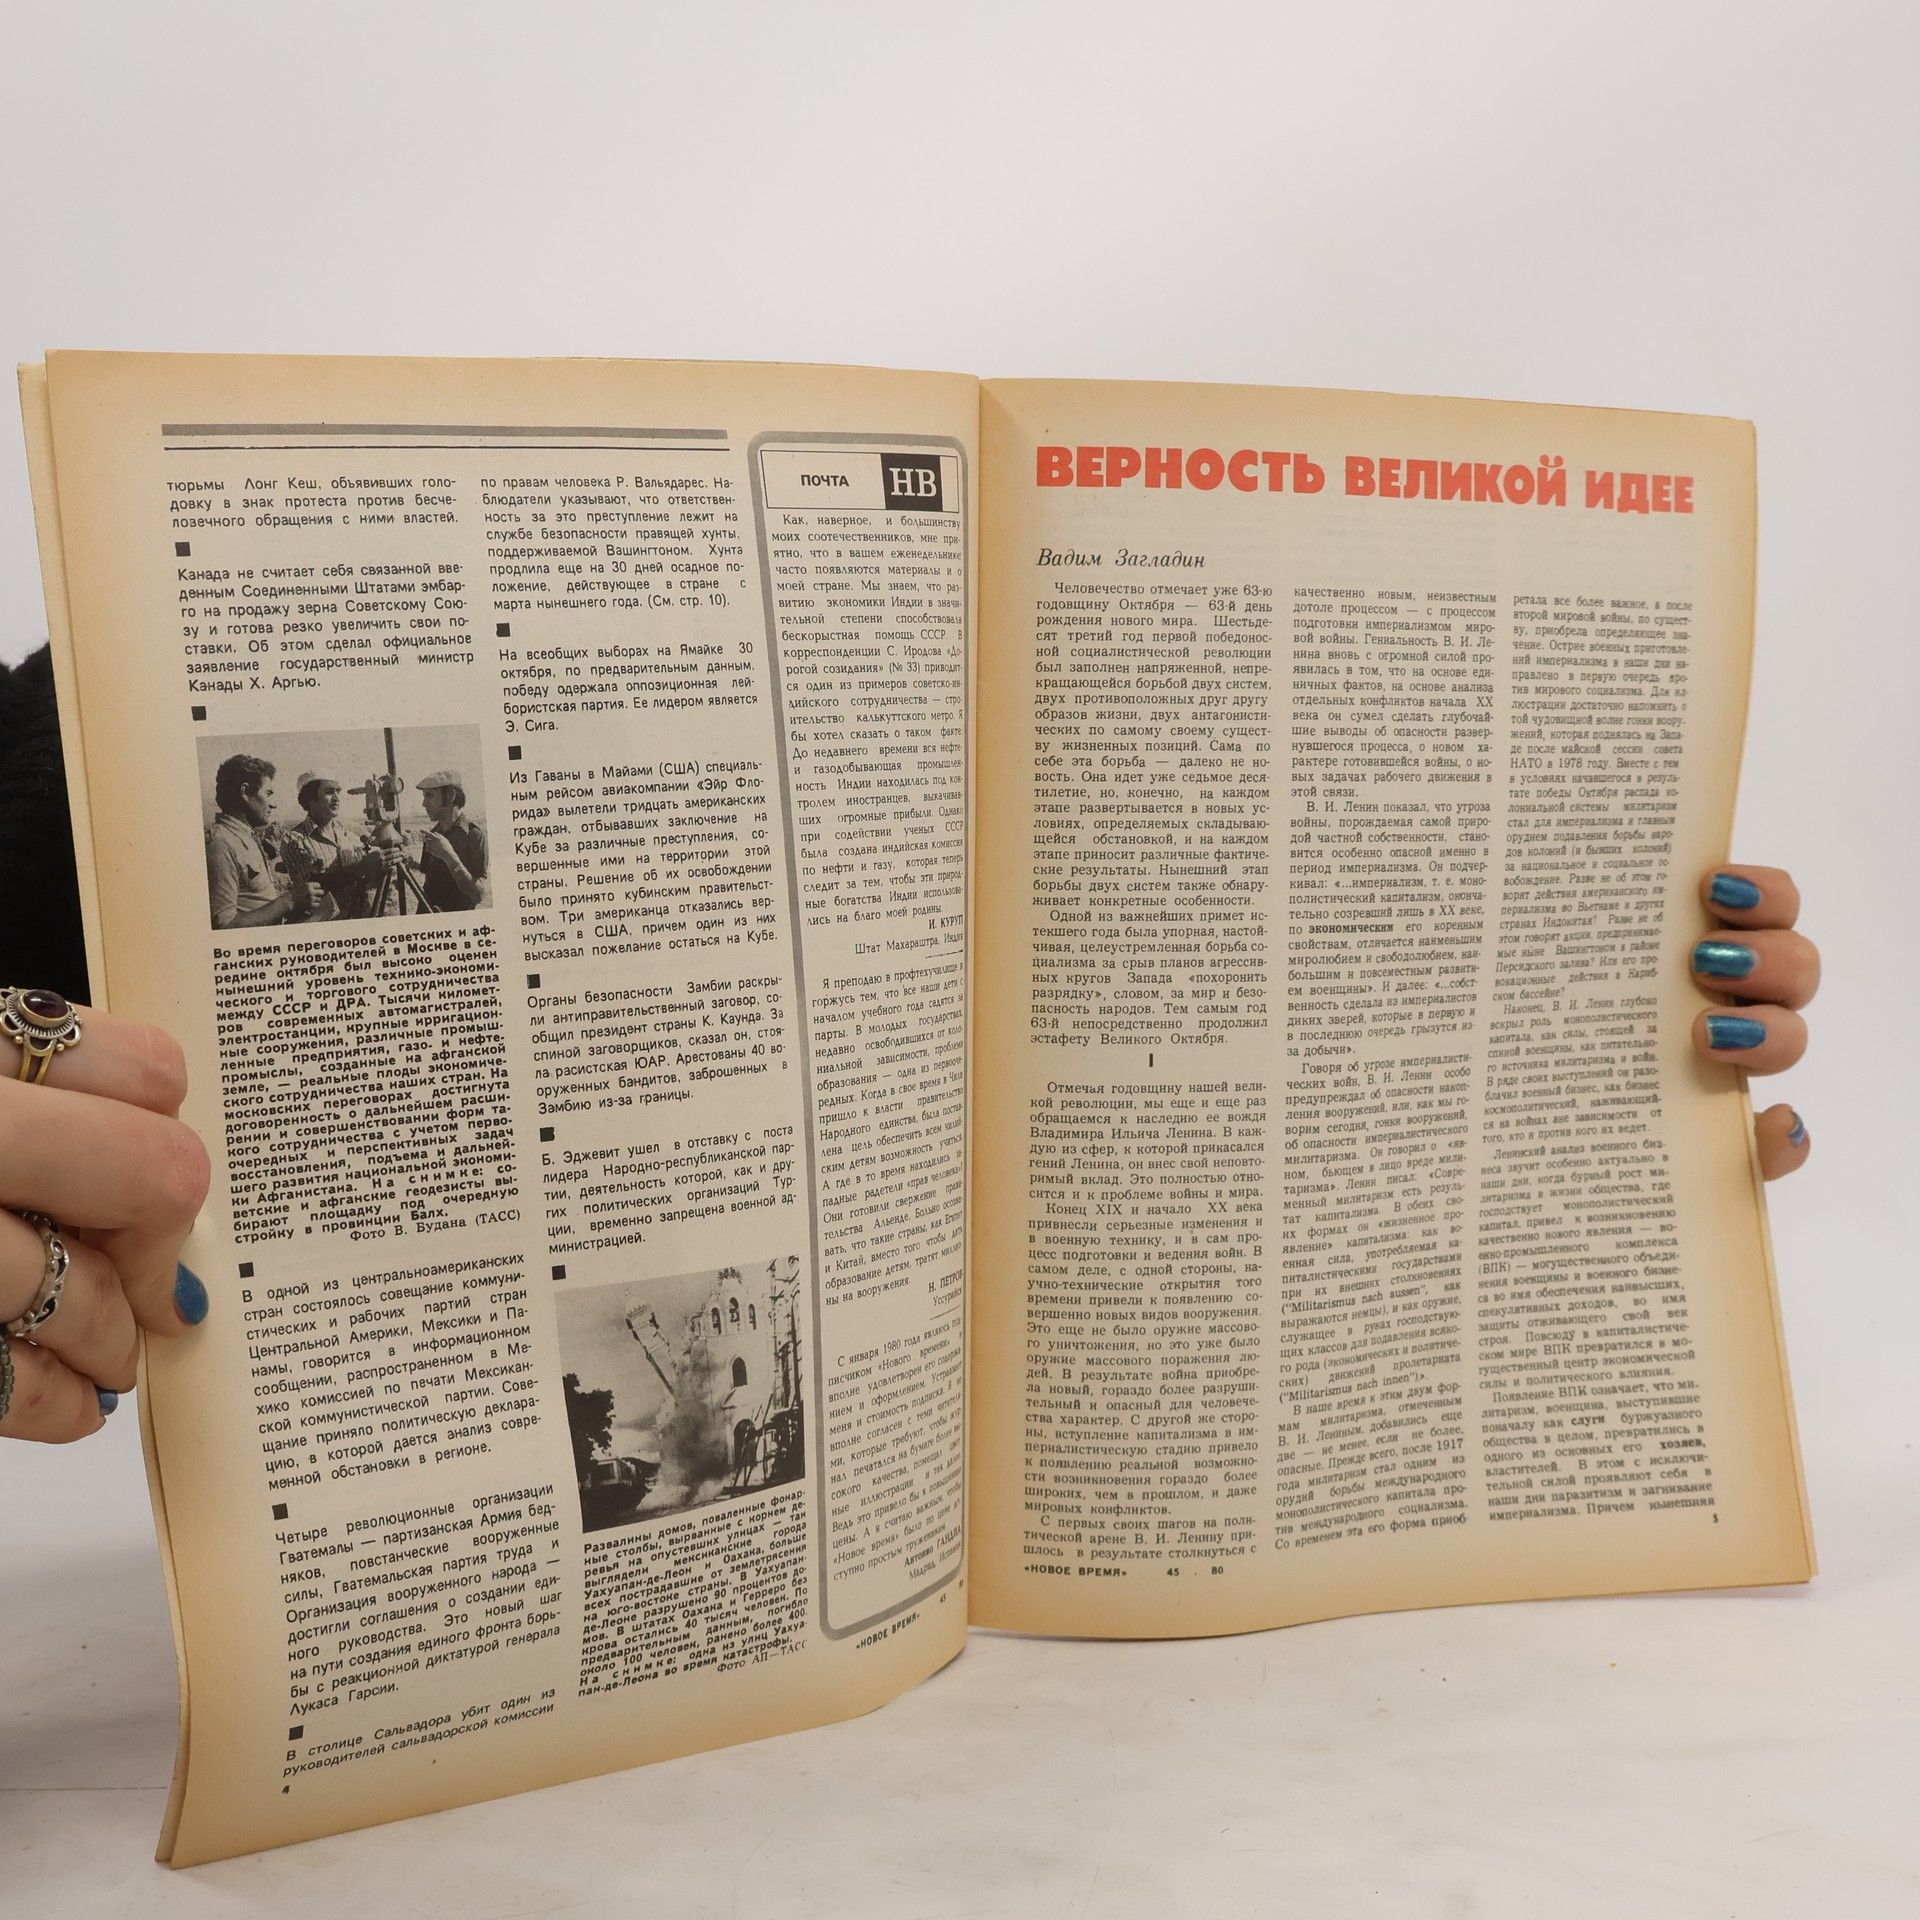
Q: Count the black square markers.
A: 10